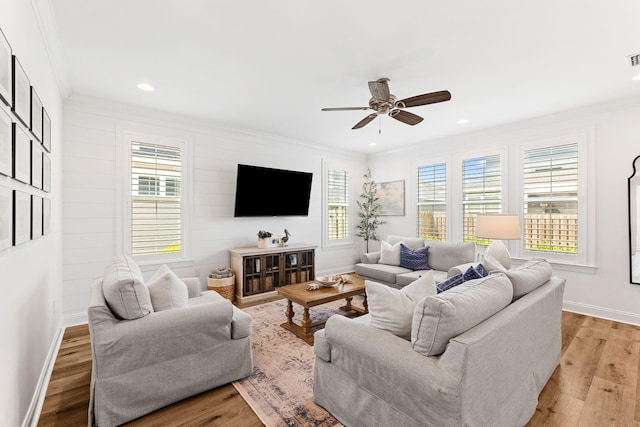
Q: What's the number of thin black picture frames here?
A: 12